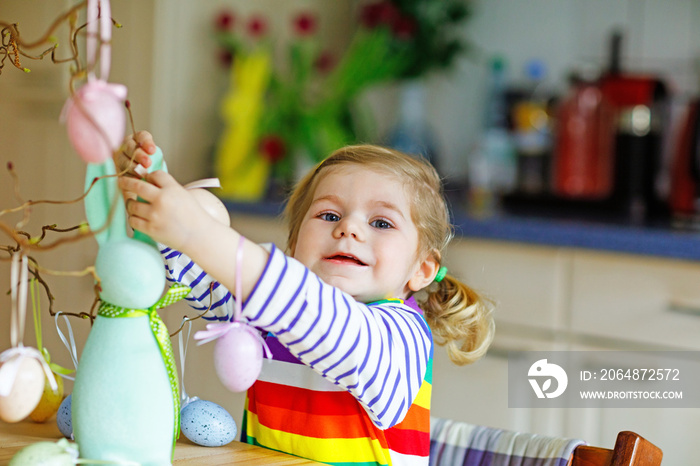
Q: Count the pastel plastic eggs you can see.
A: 8